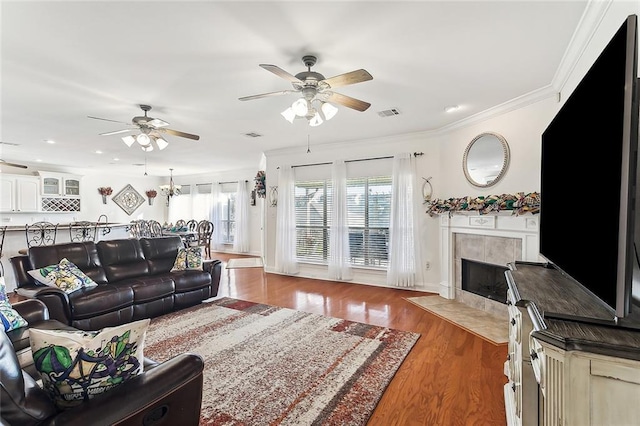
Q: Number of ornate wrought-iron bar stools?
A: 3